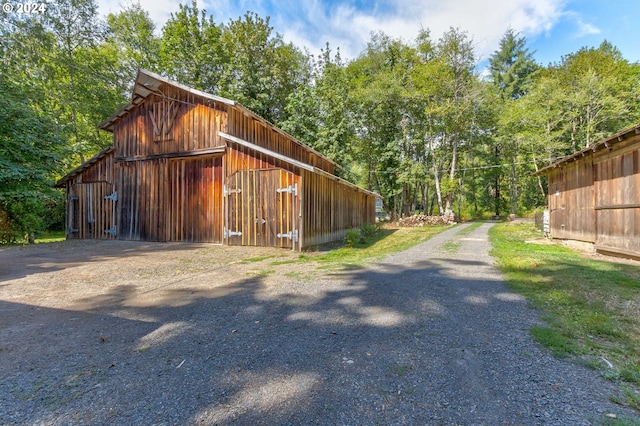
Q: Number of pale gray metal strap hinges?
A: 8